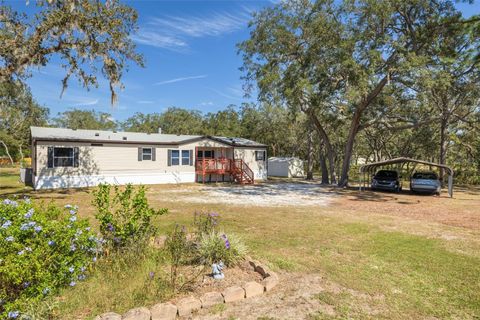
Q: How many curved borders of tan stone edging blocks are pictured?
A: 1